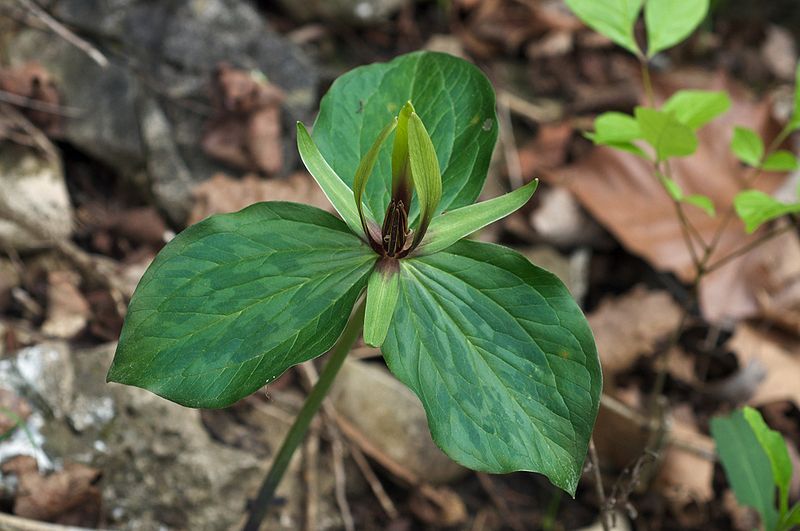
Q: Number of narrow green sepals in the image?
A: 3